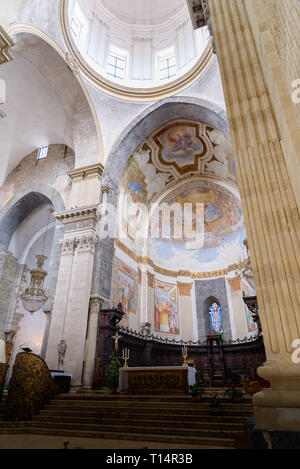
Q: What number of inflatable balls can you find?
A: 0